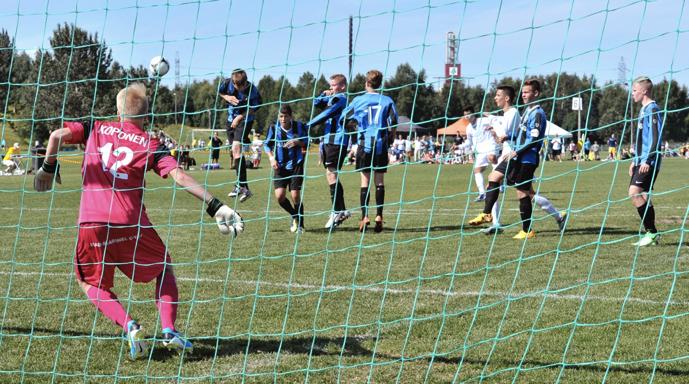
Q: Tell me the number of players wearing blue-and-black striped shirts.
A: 6